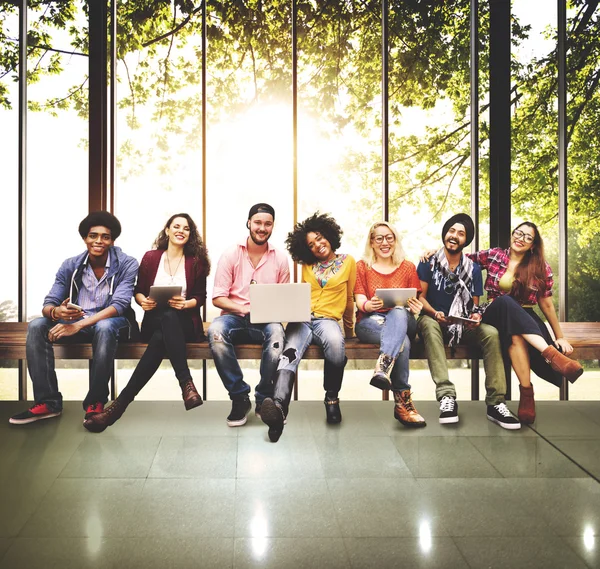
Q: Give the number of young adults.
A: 7